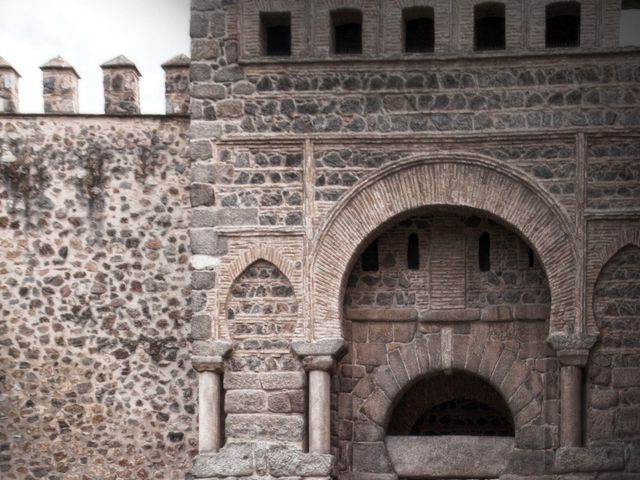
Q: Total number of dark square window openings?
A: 5